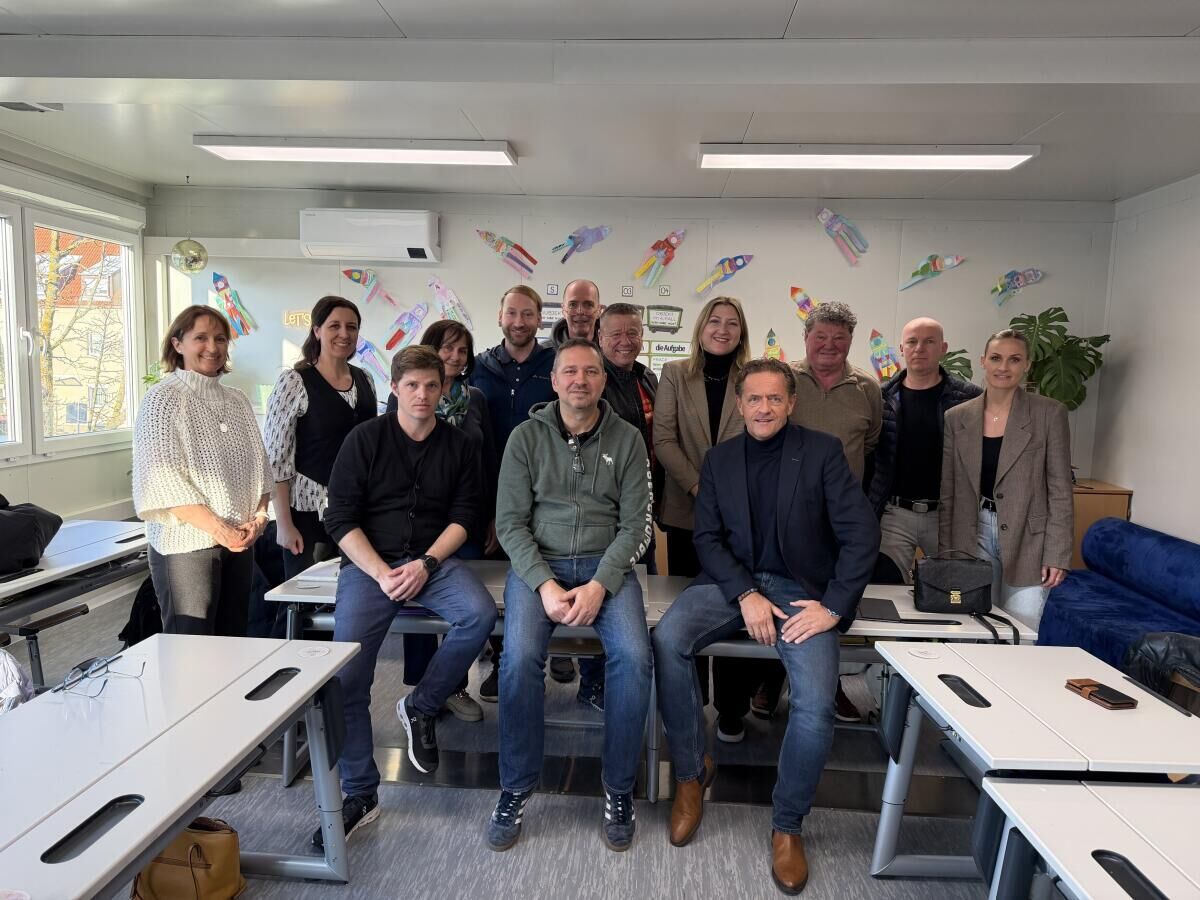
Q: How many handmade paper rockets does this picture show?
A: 15